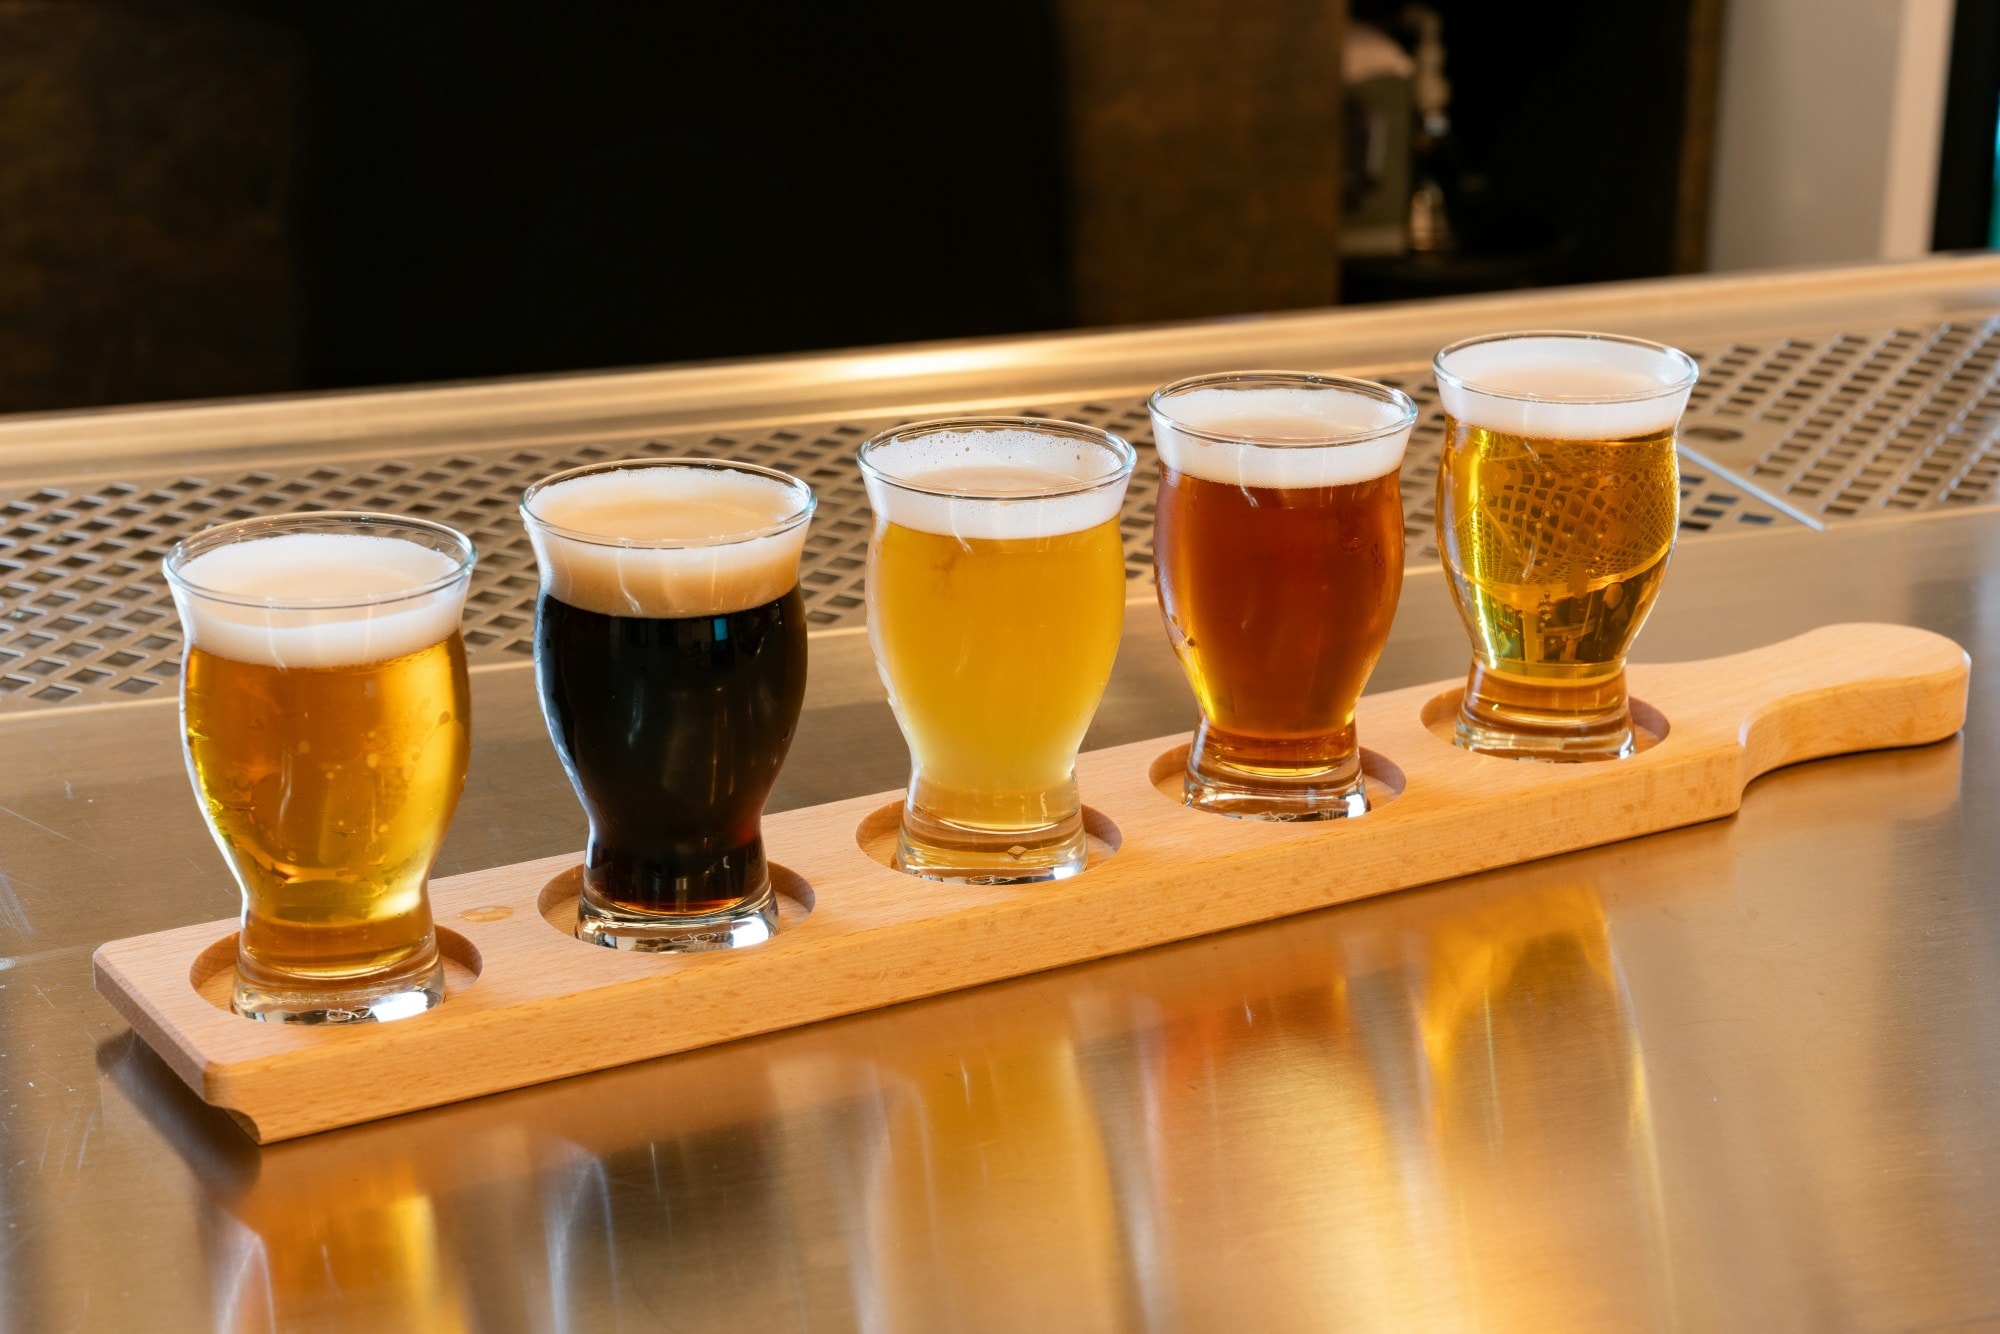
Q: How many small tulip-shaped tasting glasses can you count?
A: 5